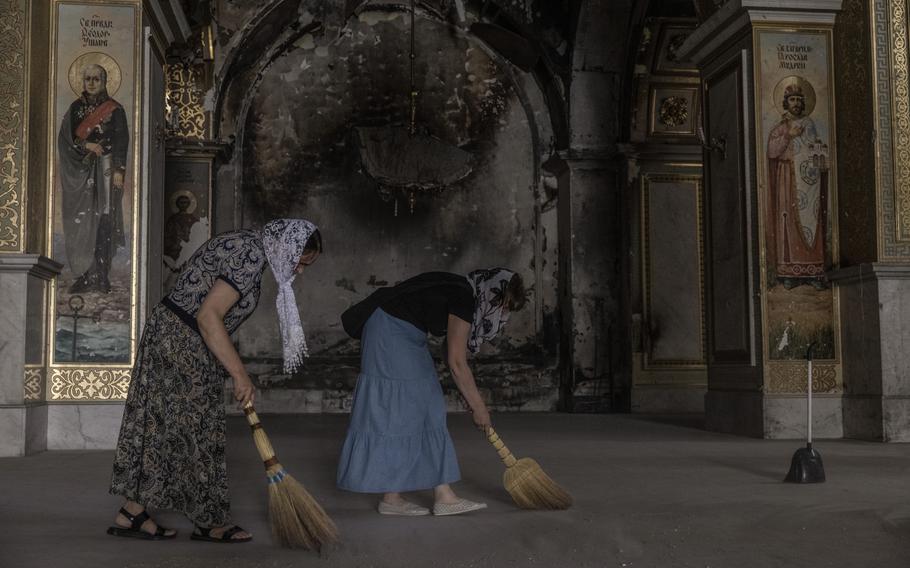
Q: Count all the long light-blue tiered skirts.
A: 1